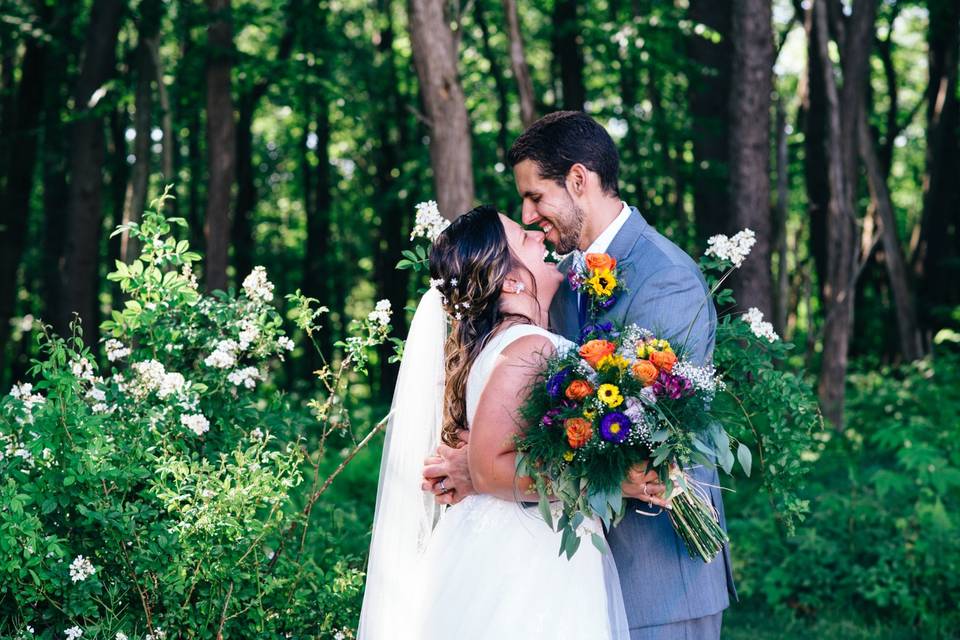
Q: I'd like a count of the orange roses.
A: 6